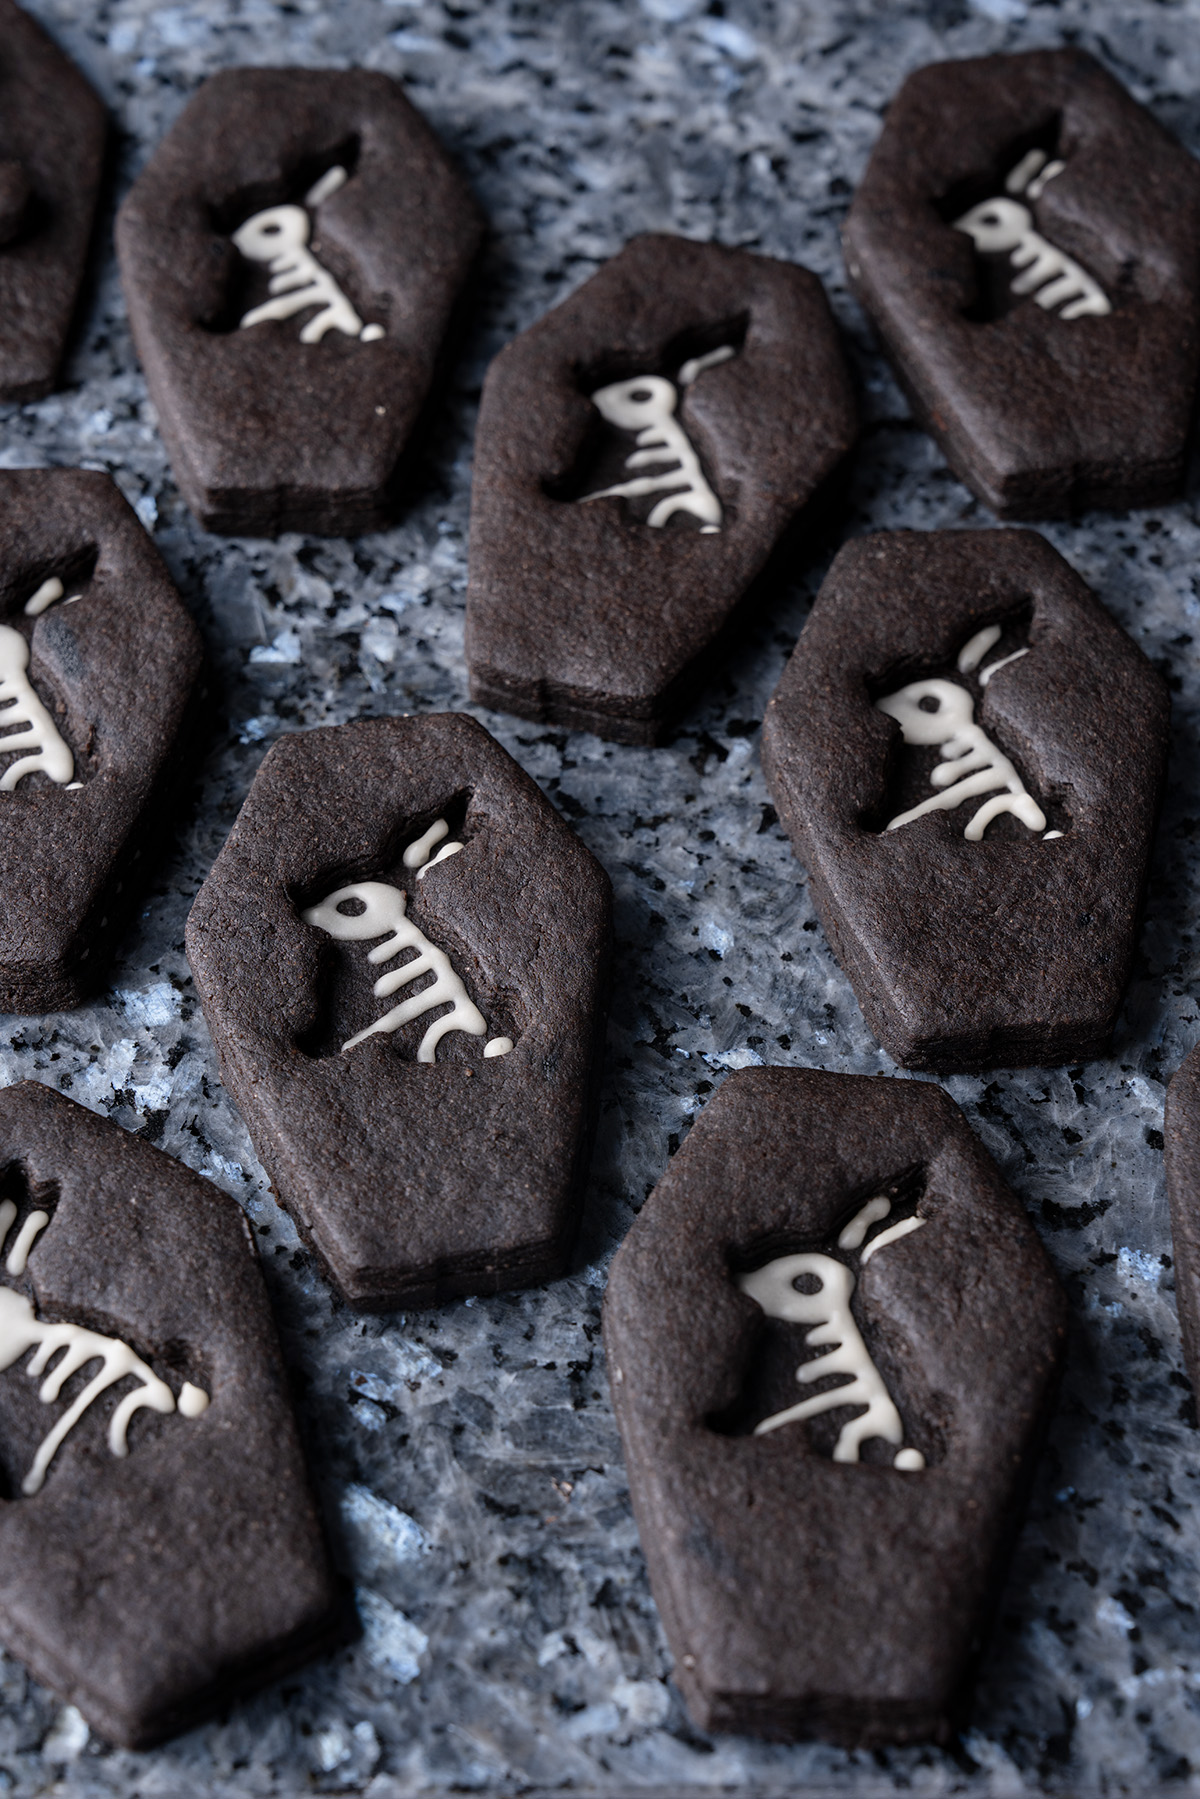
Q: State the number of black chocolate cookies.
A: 10